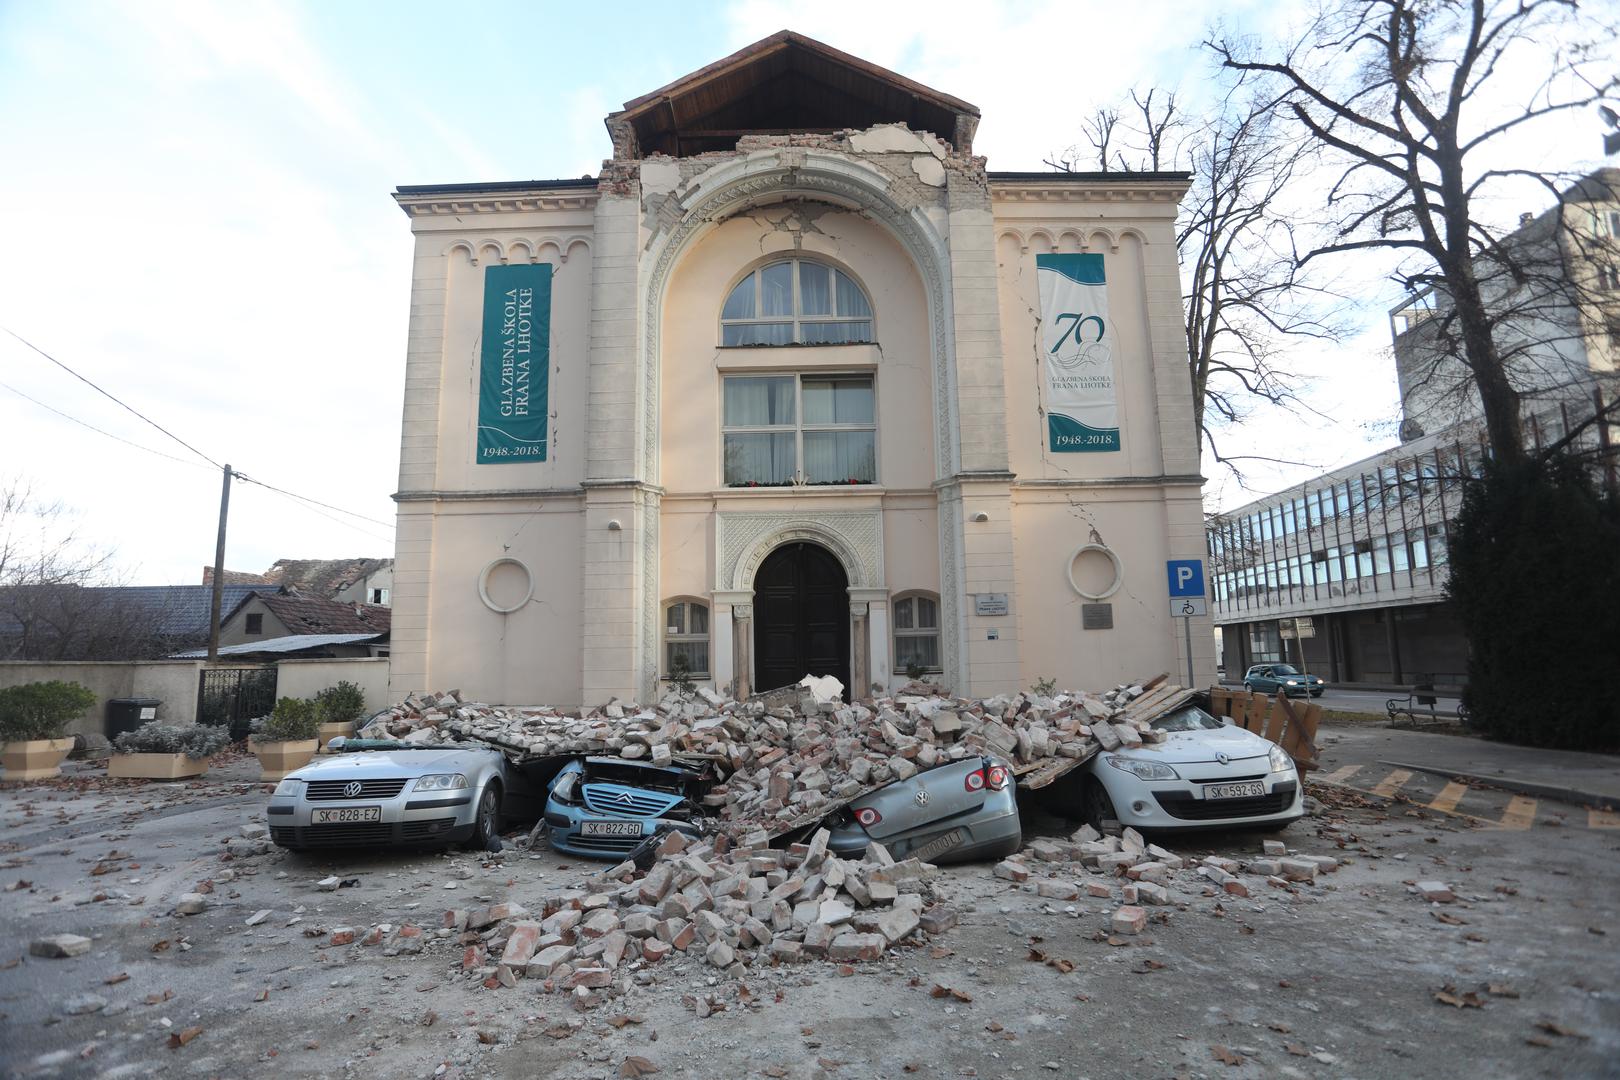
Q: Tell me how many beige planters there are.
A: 4